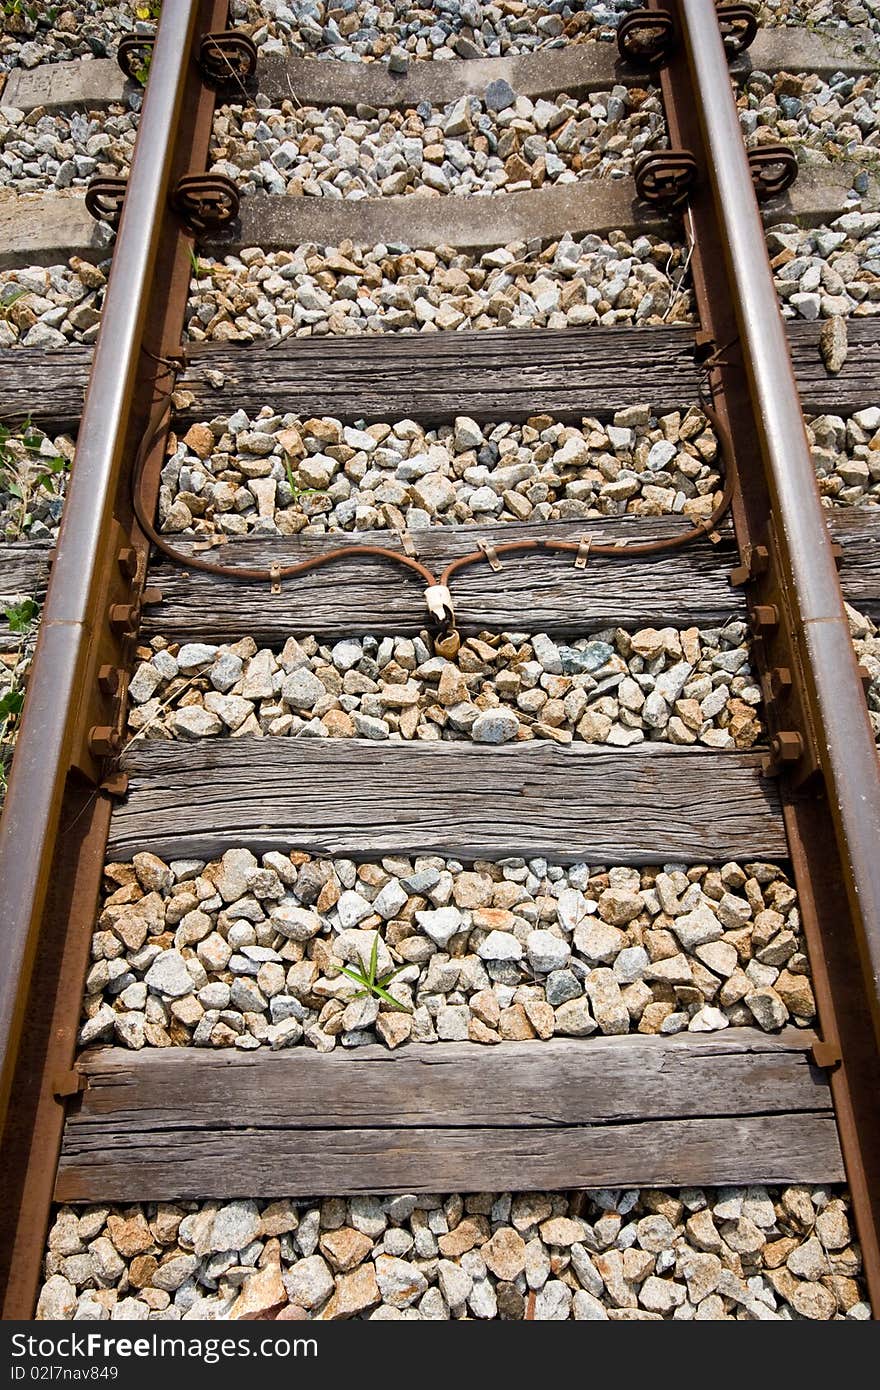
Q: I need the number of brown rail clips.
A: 8